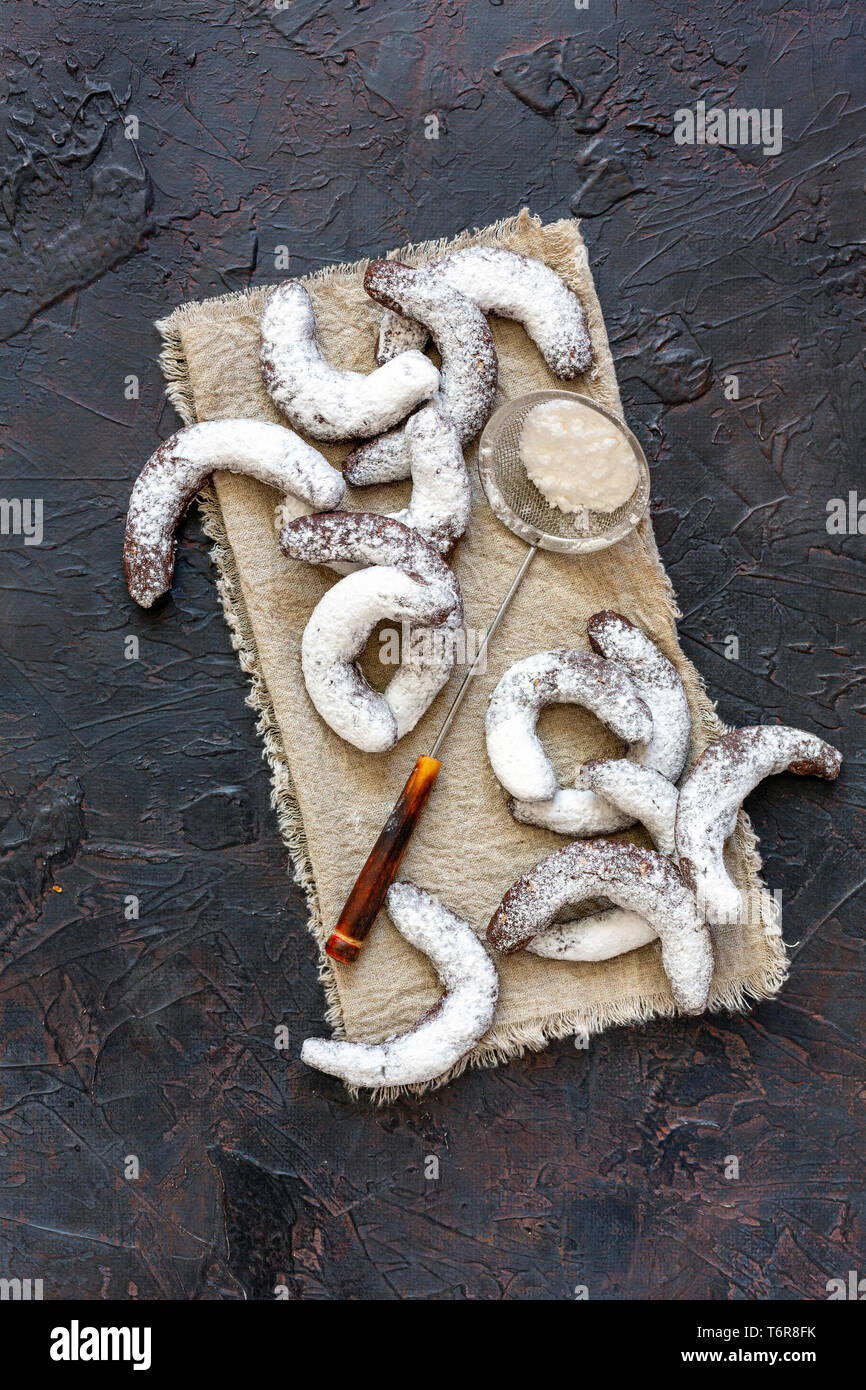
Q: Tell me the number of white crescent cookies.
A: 13